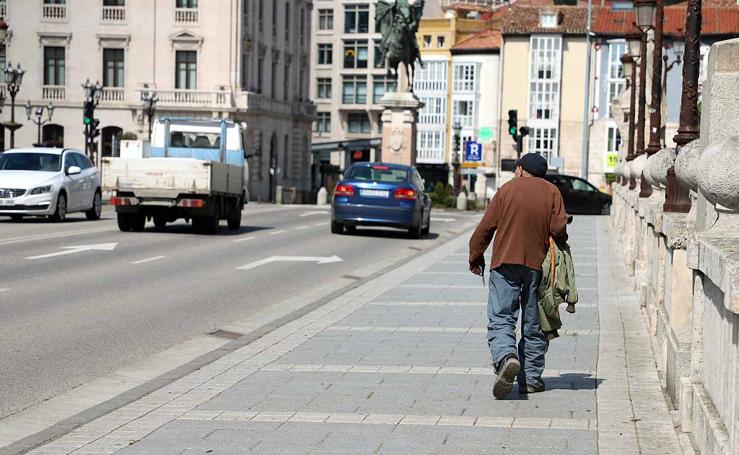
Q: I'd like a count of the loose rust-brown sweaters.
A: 1